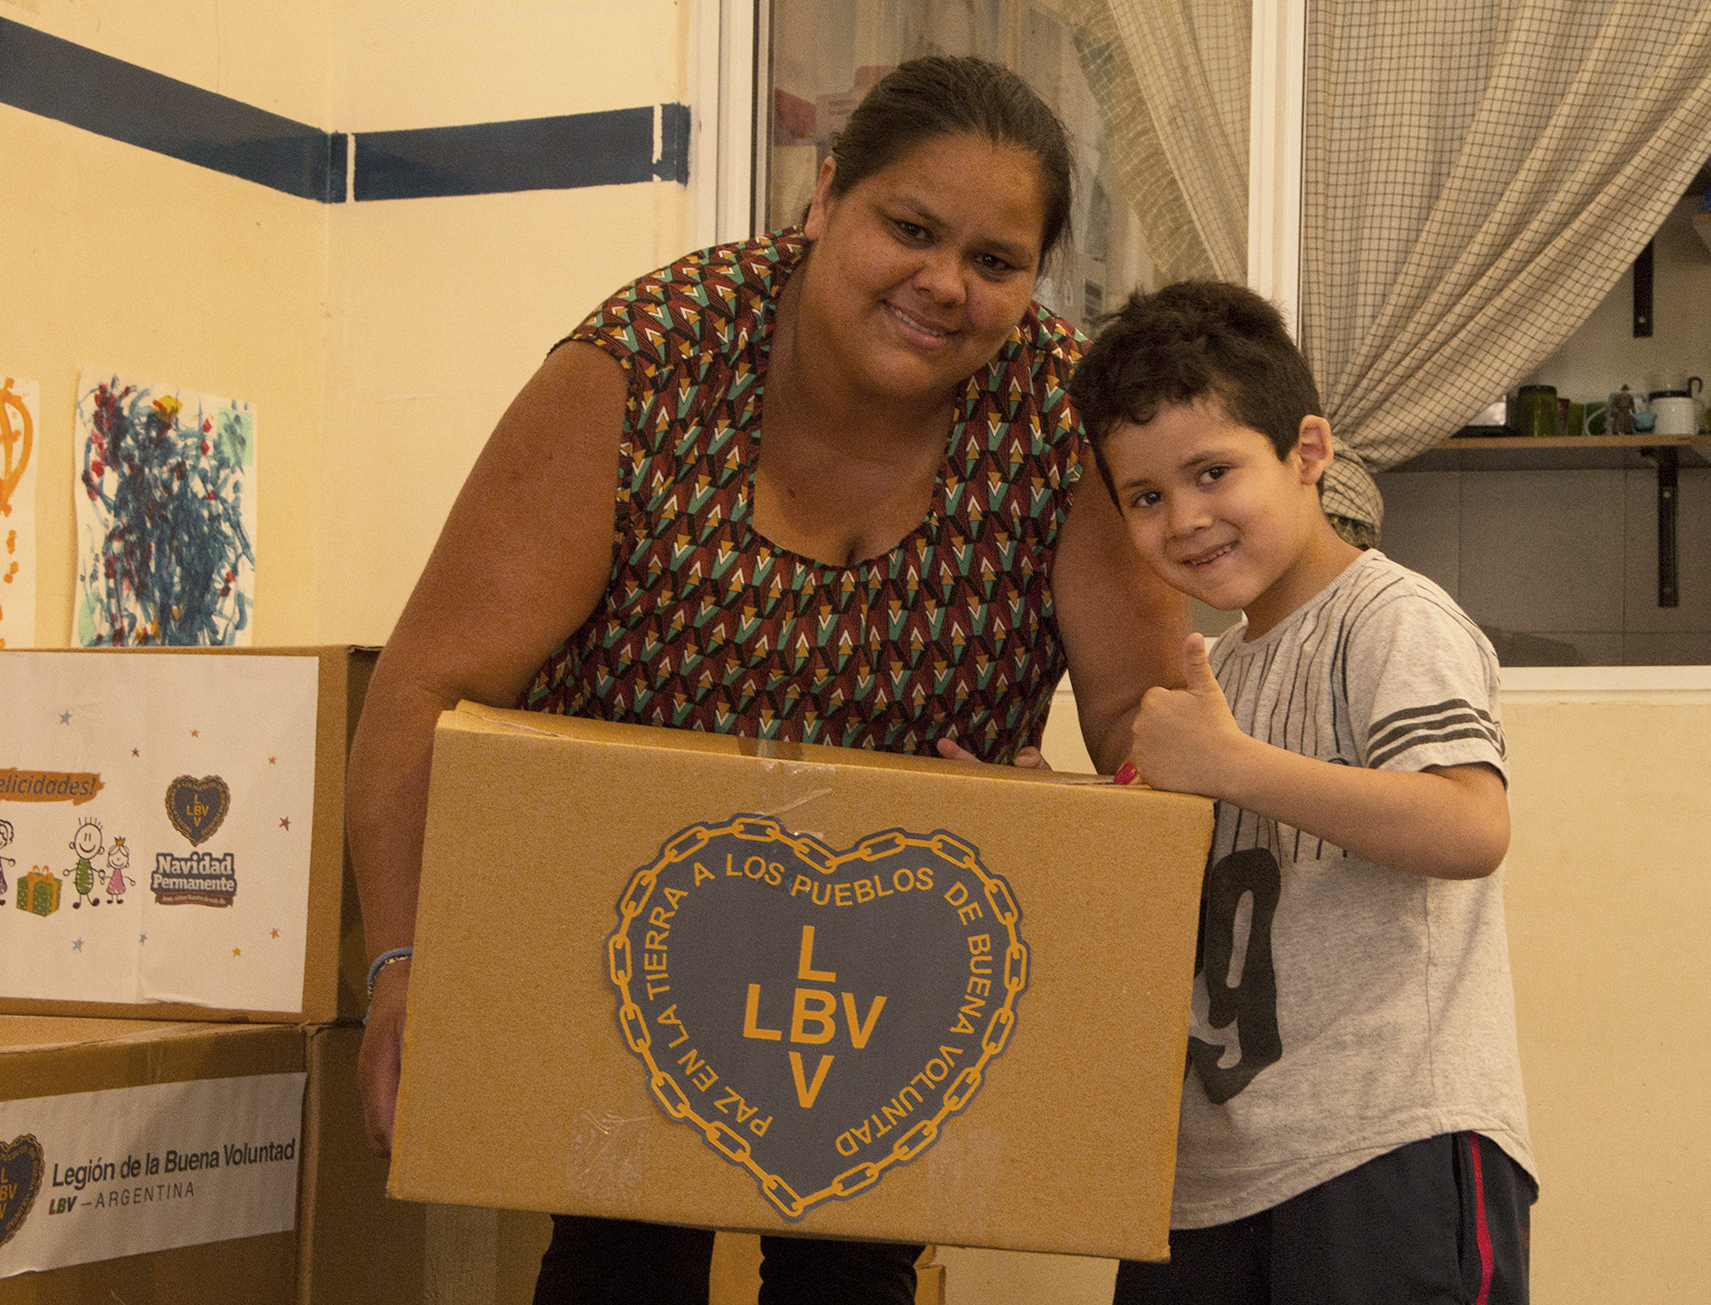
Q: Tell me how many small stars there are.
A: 9